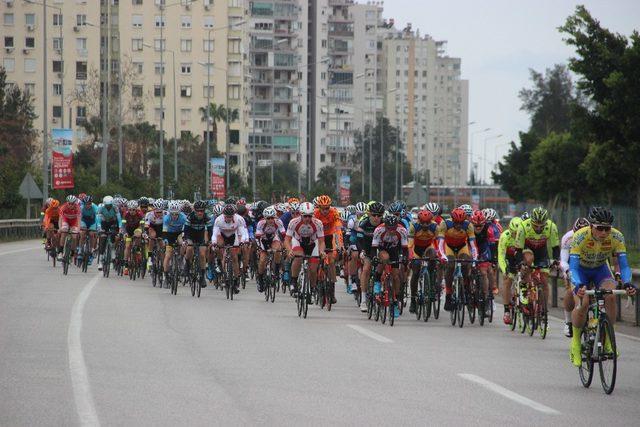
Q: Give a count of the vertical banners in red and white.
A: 3